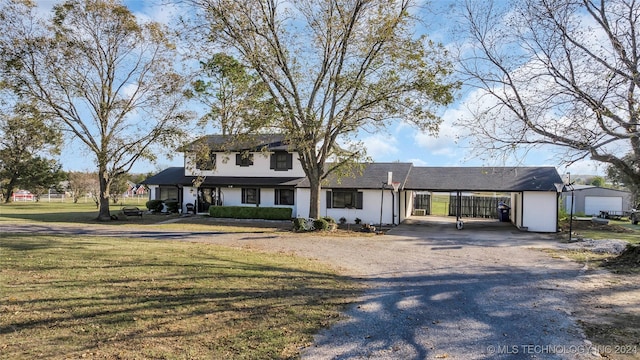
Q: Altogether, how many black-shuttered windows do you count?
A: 7